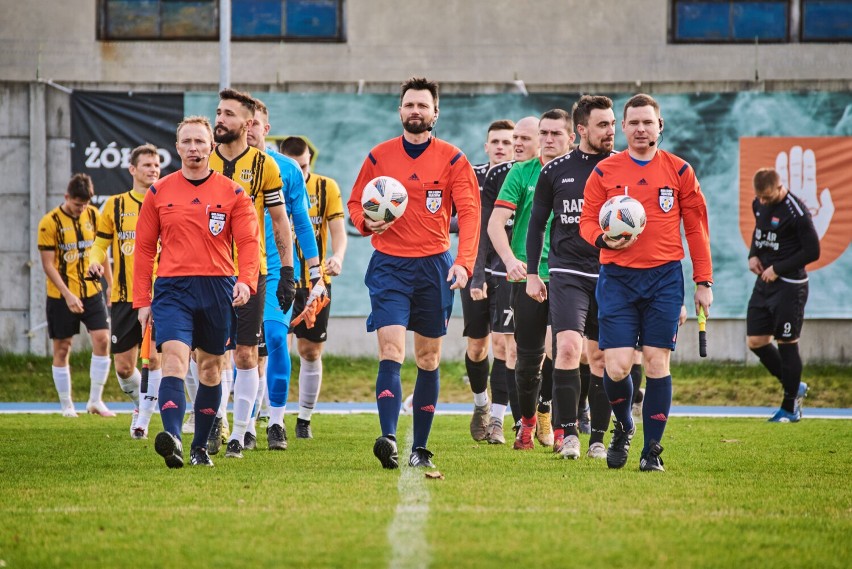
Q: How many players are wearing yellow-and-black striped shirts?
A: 4